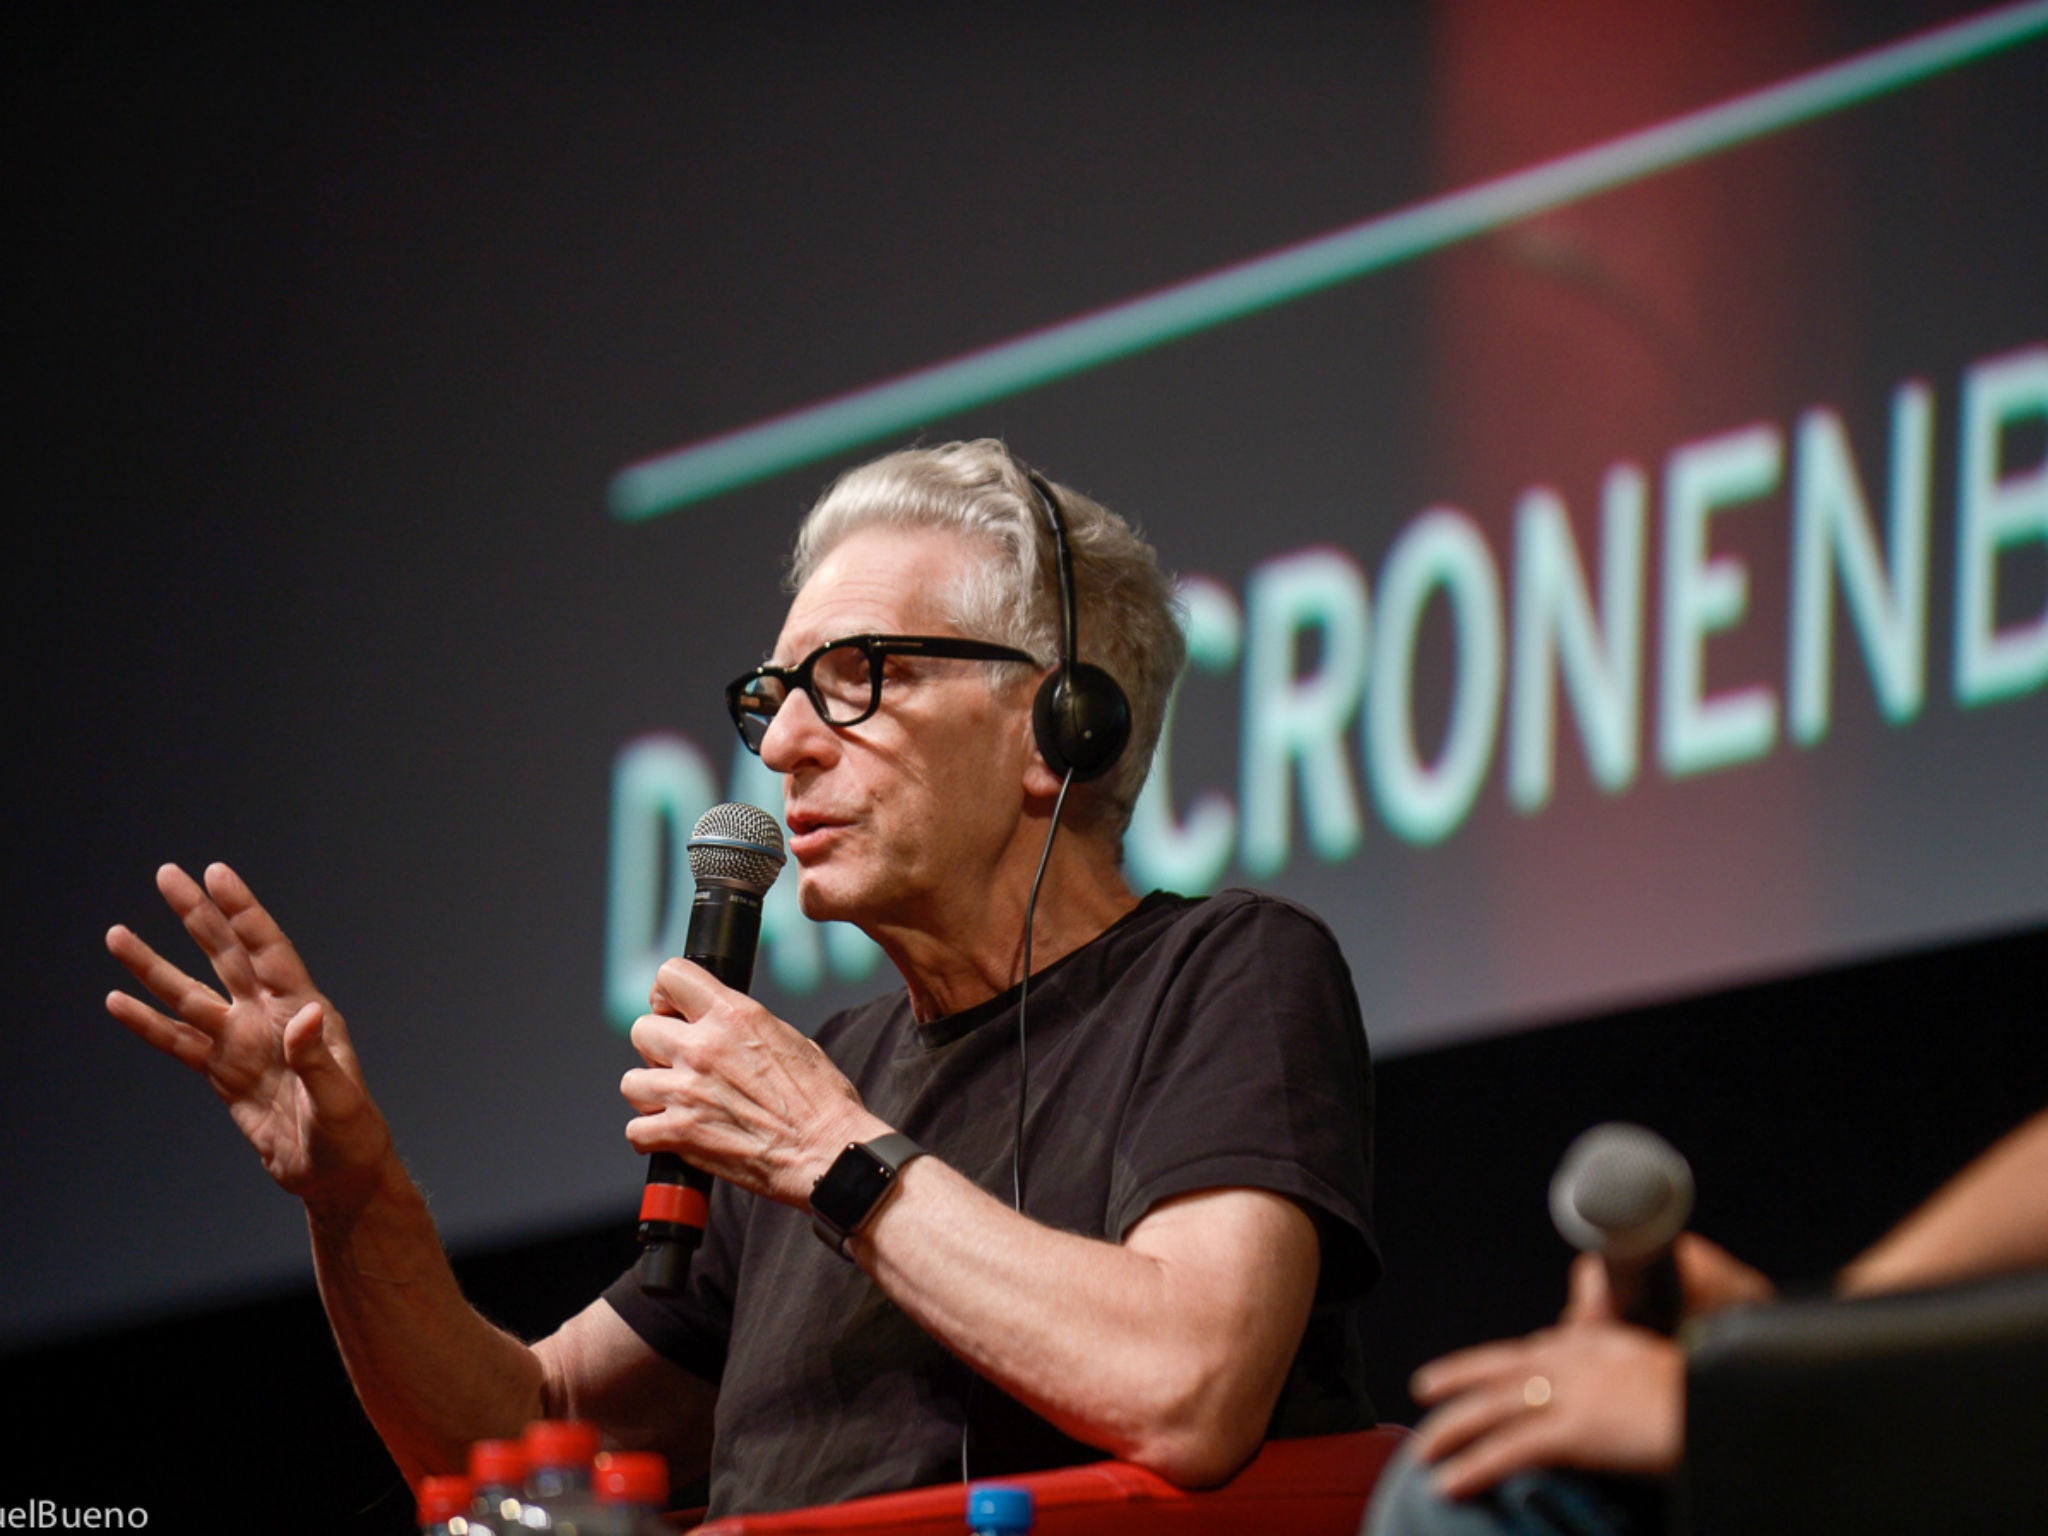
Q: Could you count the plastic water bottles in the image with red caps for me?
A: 4